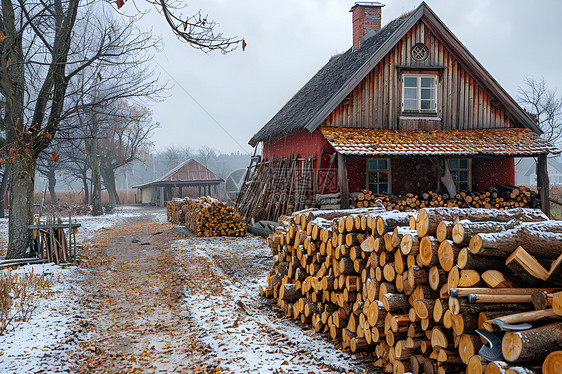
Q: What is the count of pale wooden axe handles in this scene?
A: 3